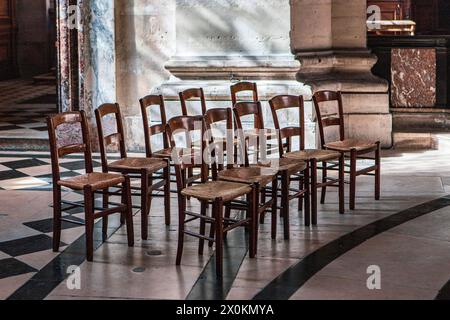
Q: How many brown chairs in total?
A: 10